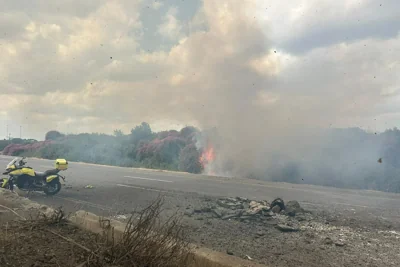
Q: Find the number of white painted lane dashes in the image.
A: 2